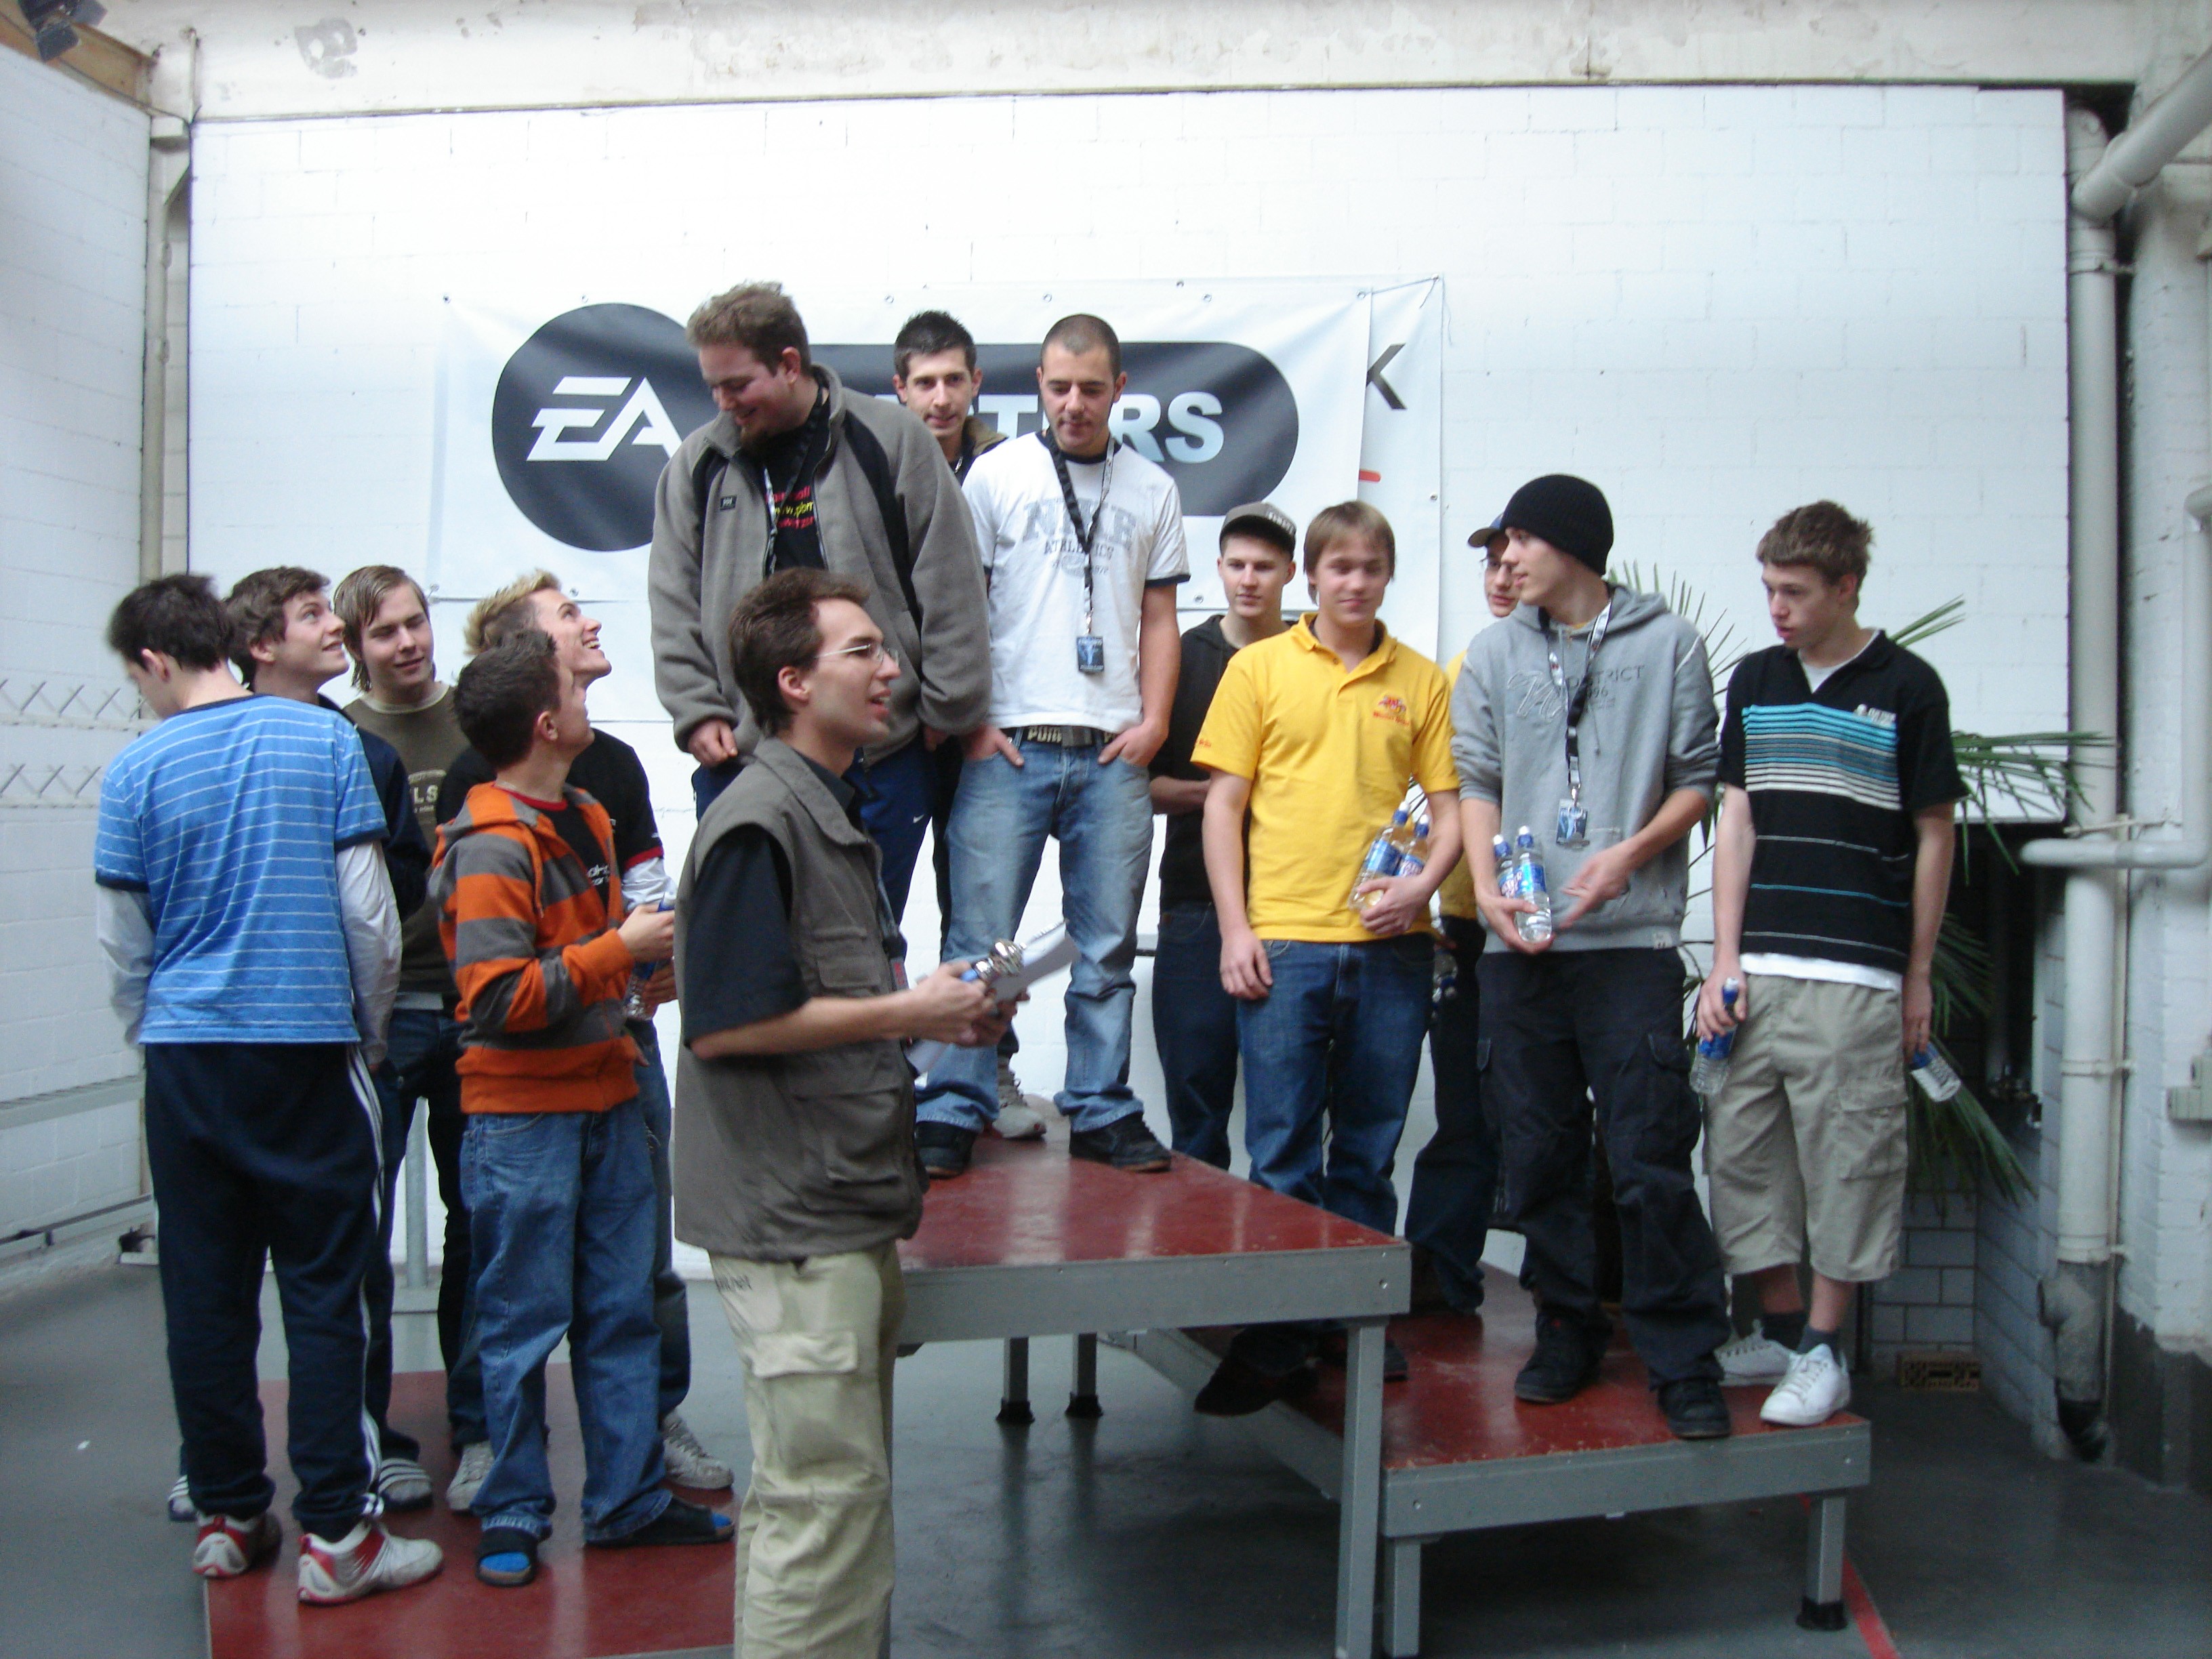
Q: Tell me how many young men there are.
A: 14